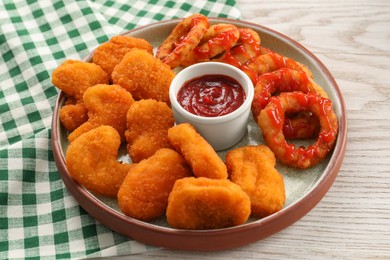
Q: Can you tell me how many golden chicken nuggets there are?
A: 11